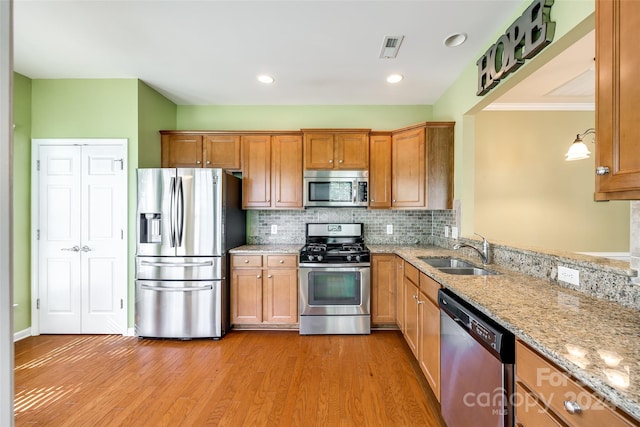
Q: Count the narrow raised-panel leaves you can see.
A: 2